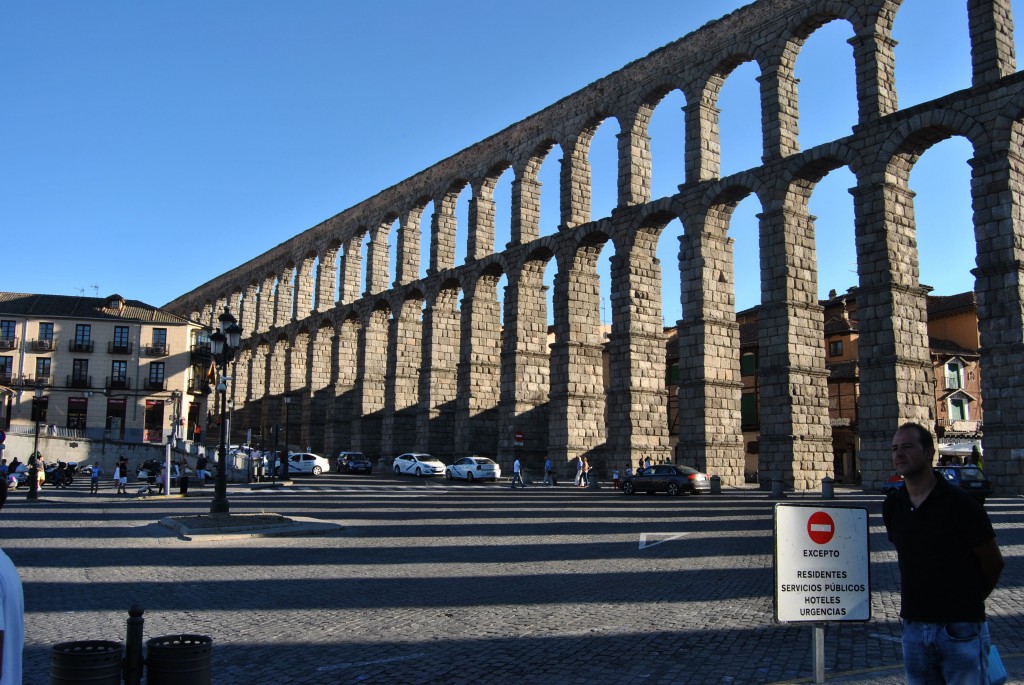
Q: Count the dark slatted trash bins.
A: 2